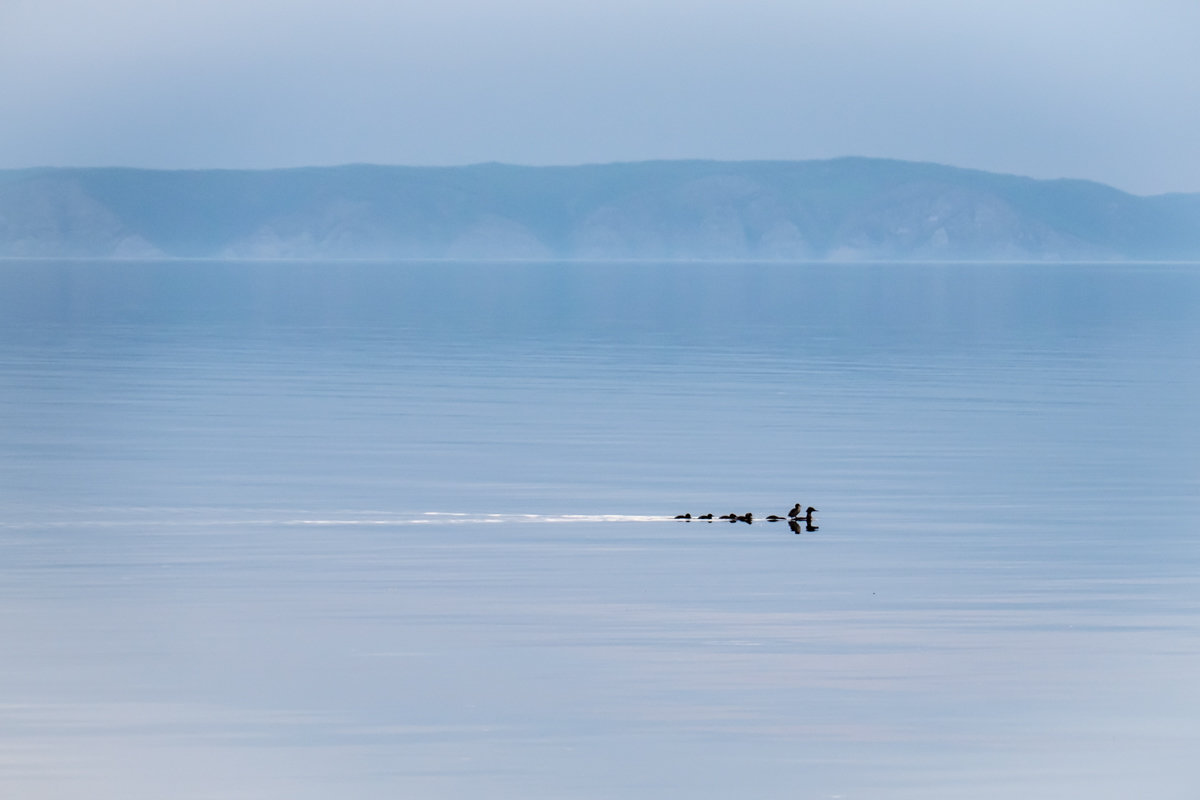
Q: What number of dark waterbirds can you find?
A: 7